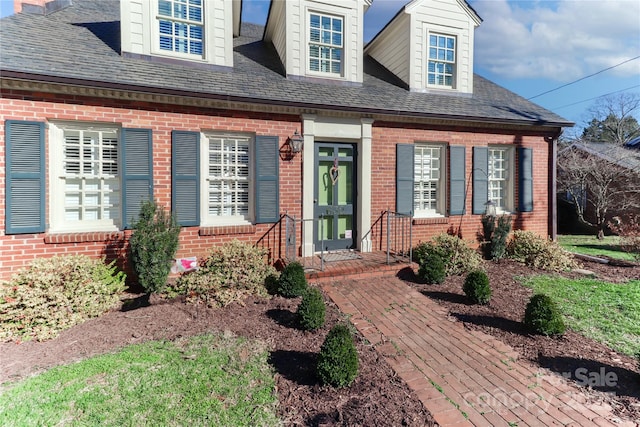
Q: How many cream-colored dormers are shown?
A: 3